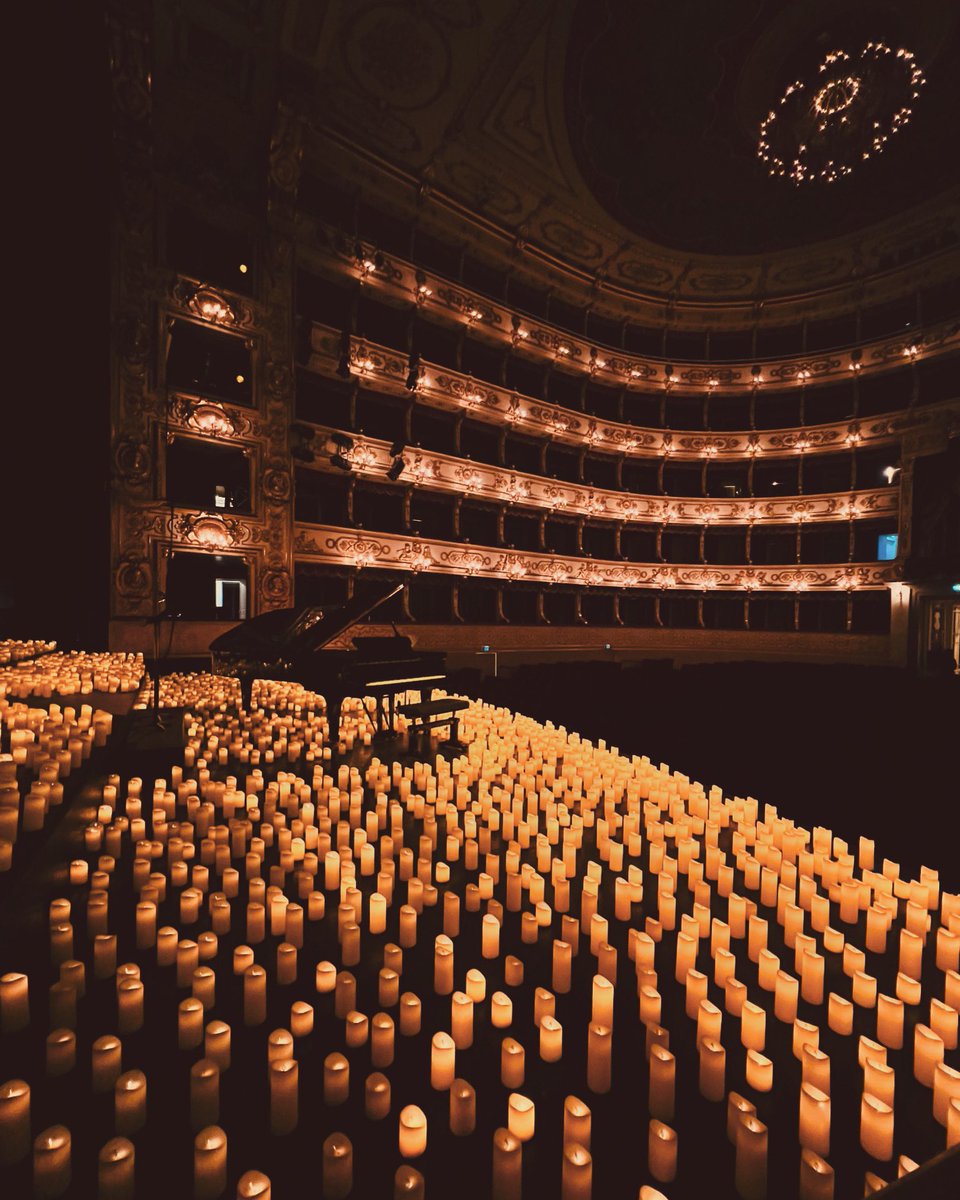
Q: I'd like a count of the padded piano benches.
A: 1